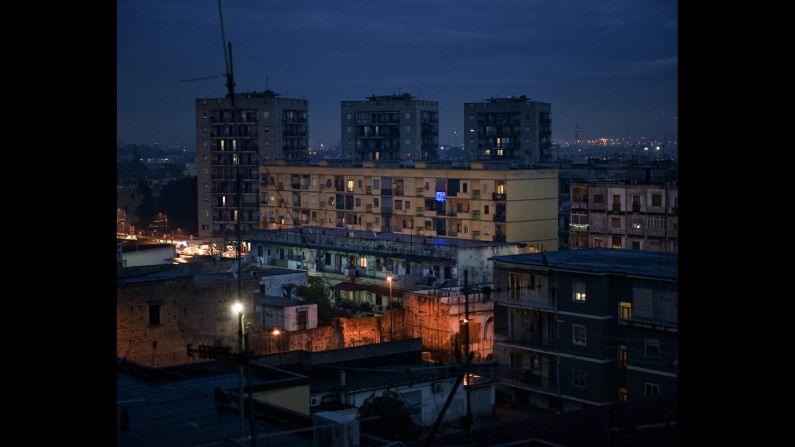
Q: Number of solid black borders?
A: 2